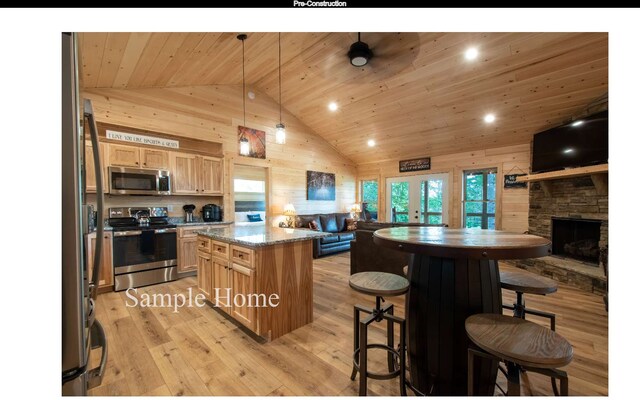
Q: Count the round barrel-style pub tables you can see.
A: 1